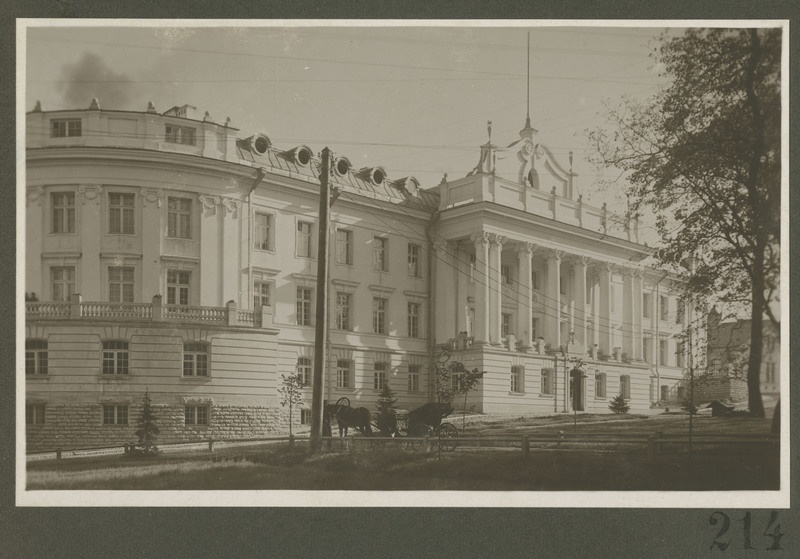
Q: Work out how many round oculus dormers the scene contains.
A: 5